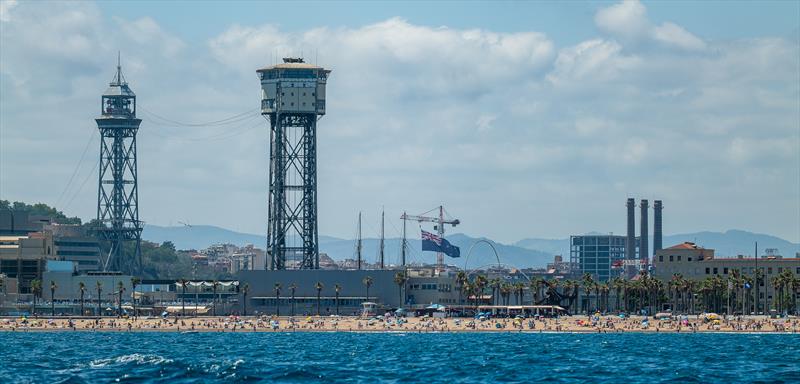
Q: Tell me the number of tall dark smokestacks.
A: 3